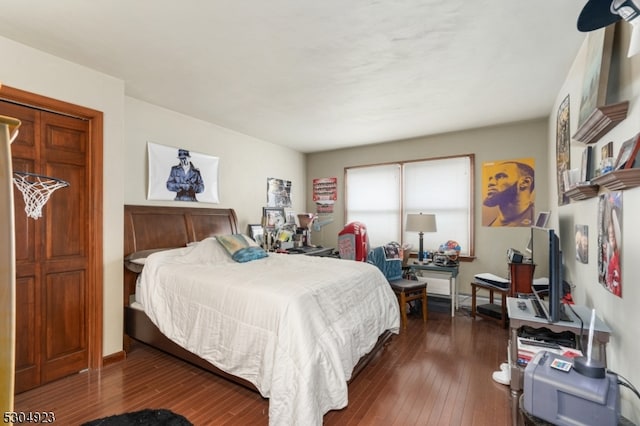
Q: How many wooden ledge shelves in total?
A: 3